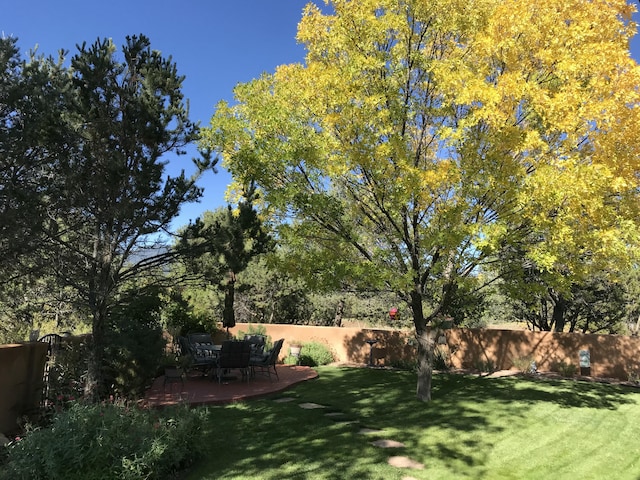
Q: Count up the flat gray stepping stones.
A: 8